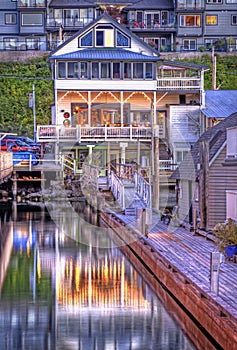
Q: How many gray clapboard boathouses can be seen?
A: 1